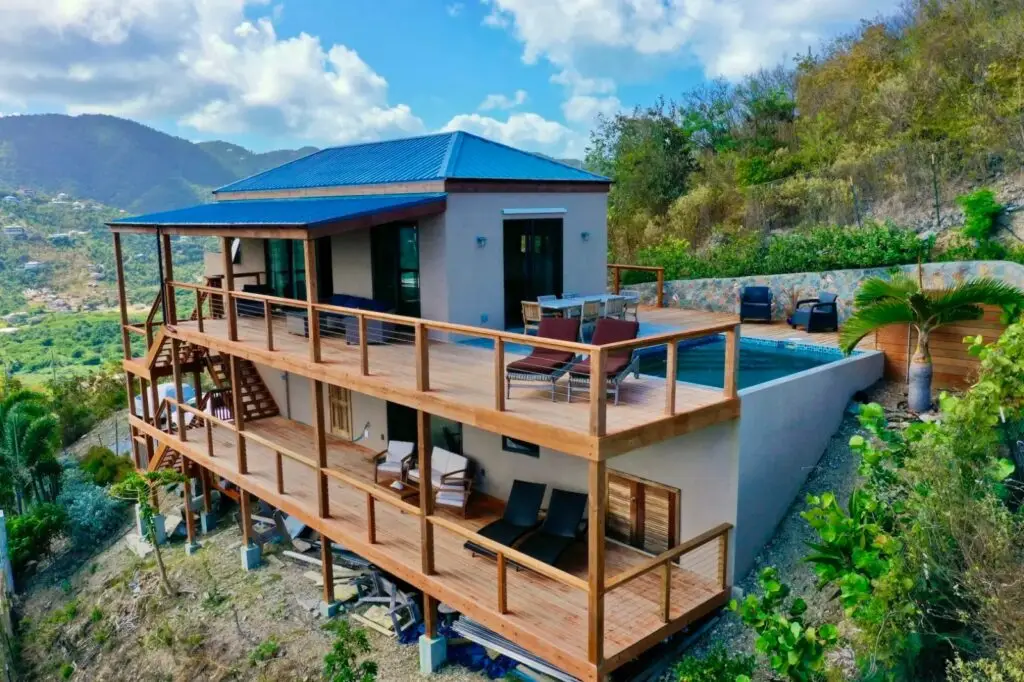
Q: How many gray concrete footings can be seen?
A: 7